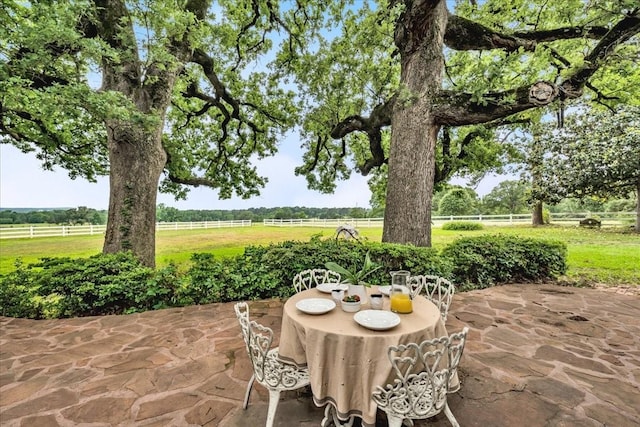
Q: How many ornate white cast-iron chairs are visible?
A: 4